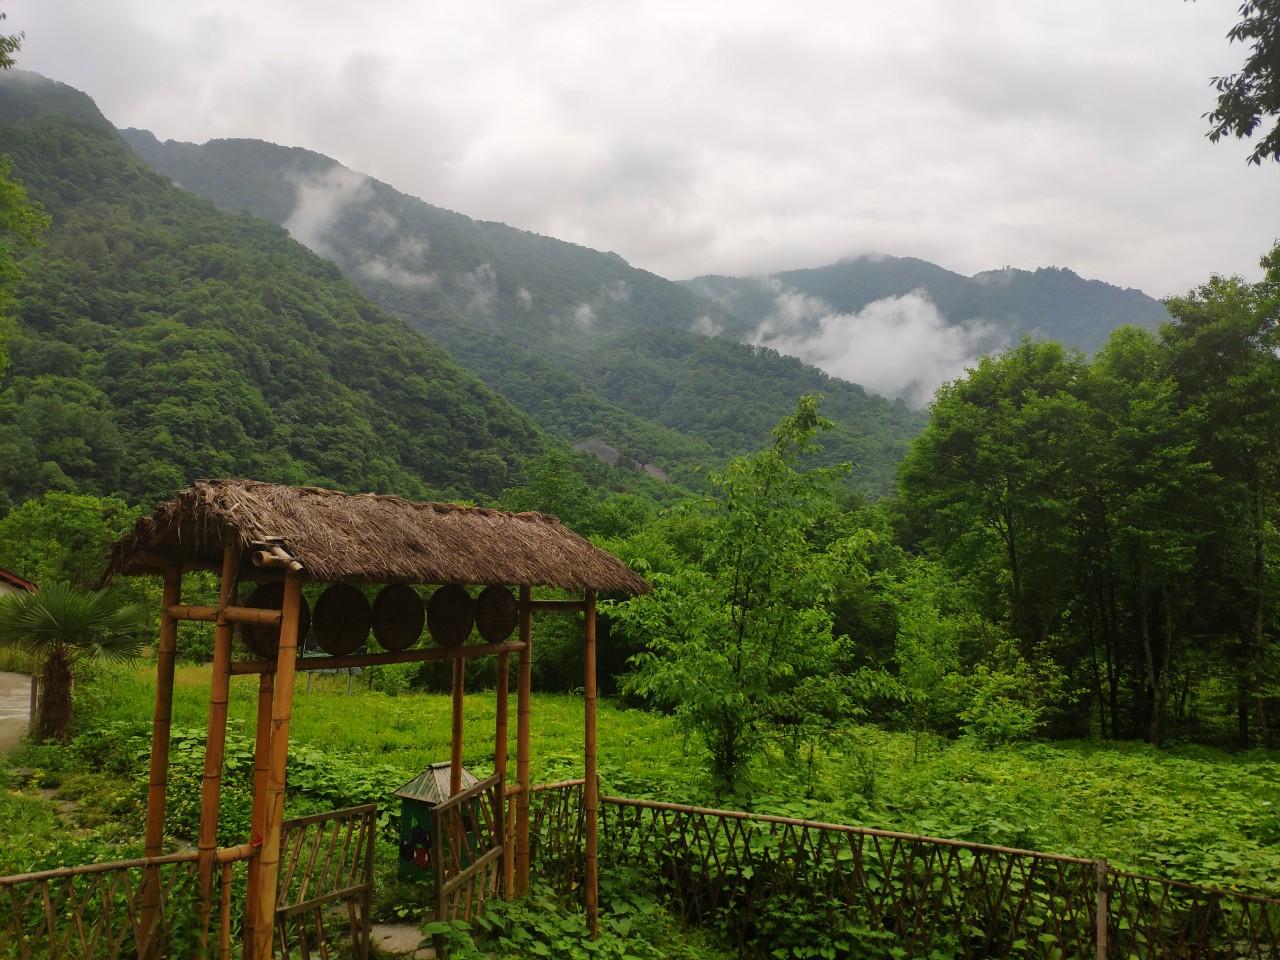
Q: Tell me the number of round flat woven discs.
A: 5